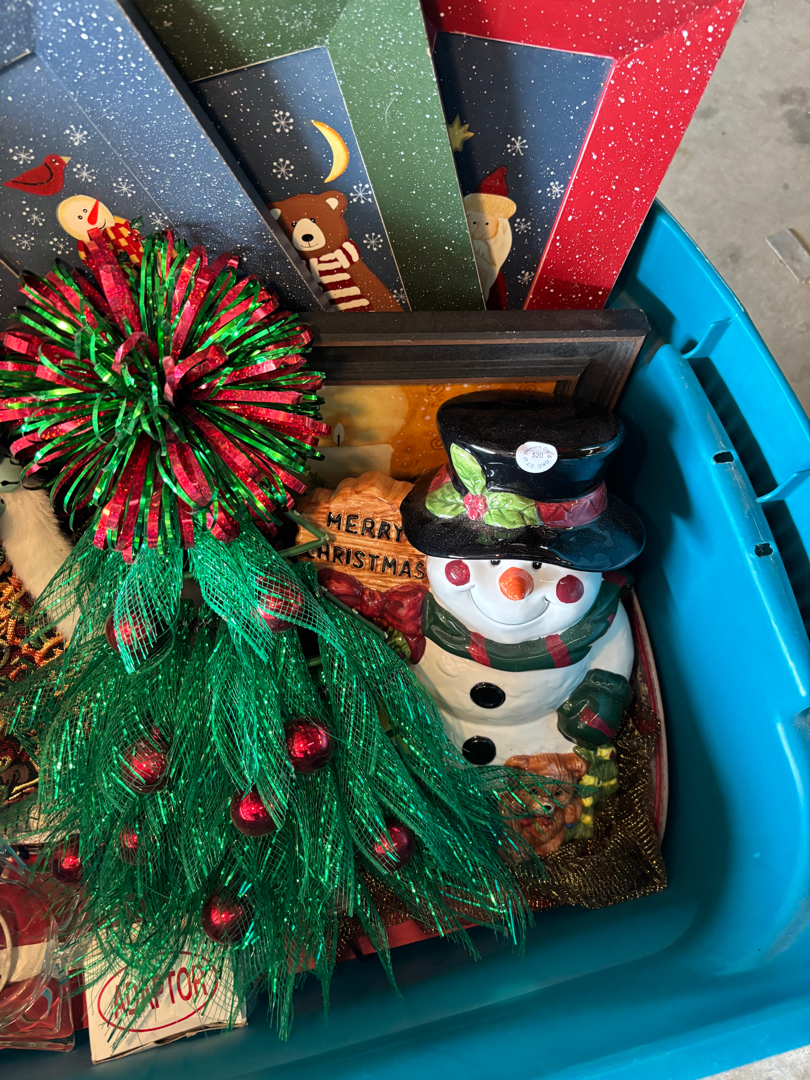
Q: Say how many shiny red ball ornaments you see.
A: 9